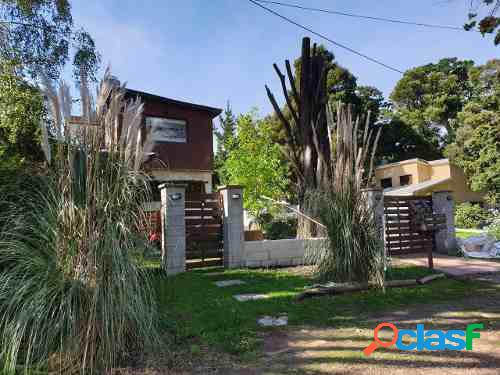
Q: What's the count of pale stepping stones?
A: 3